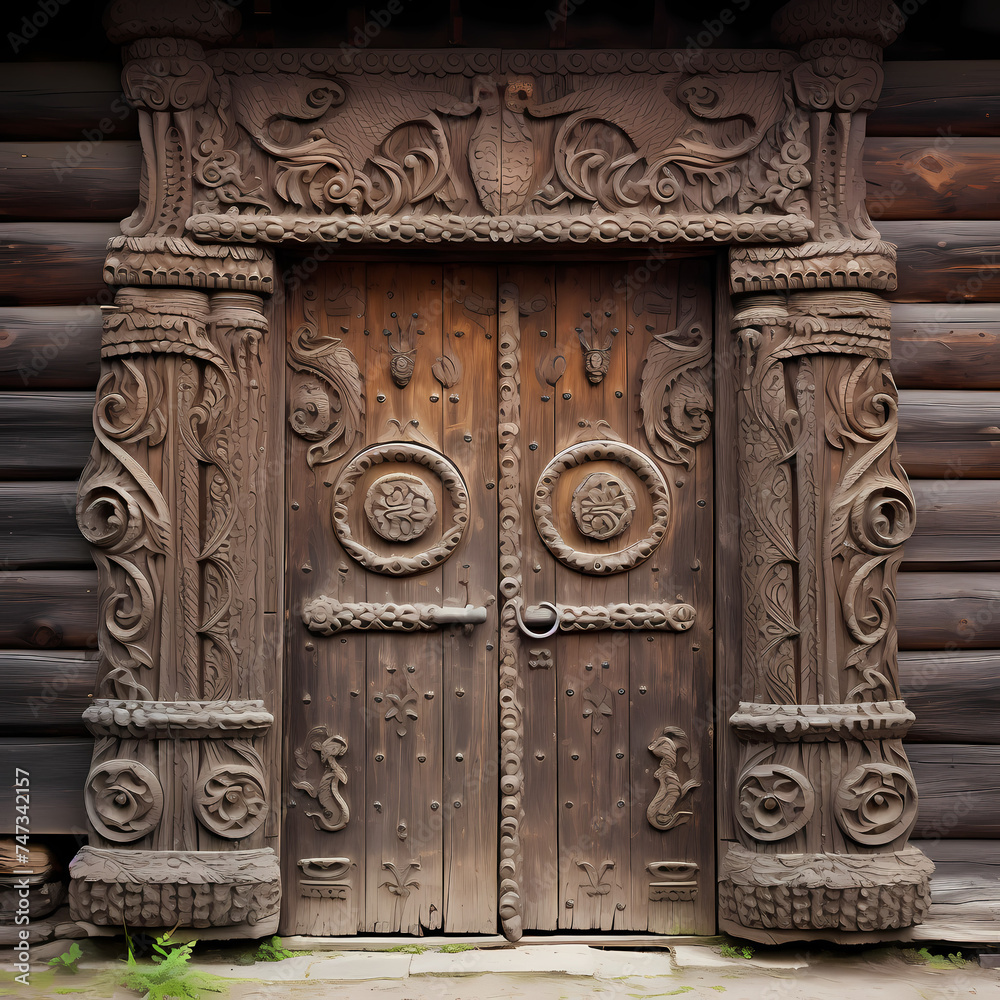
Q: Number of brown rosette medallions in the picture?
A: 6